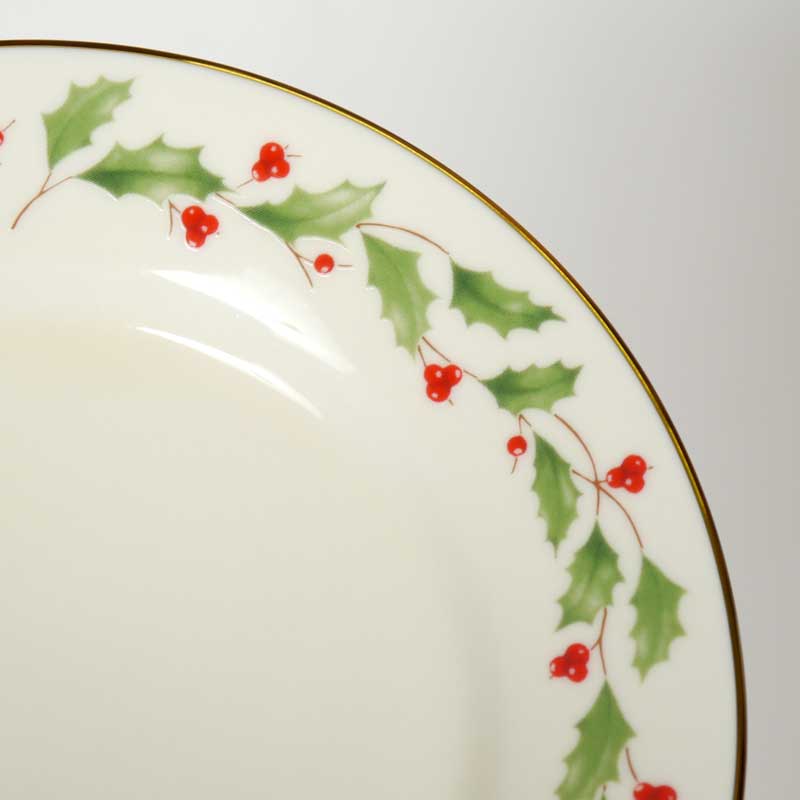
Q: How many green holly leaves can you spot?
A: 10